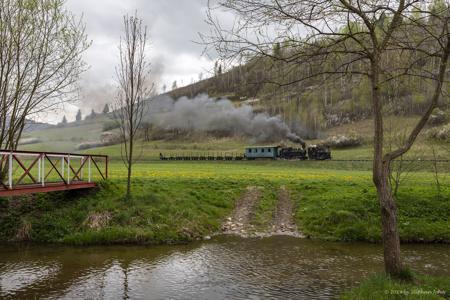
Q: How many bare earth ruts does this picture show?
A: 2